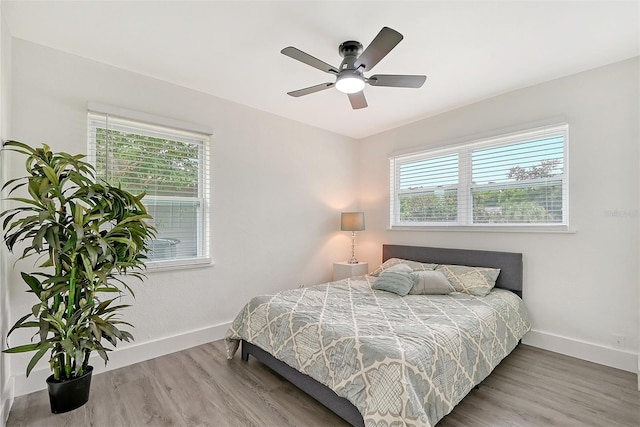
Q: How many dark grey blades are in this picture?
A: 5